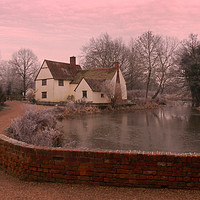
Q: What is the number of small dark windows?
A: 5